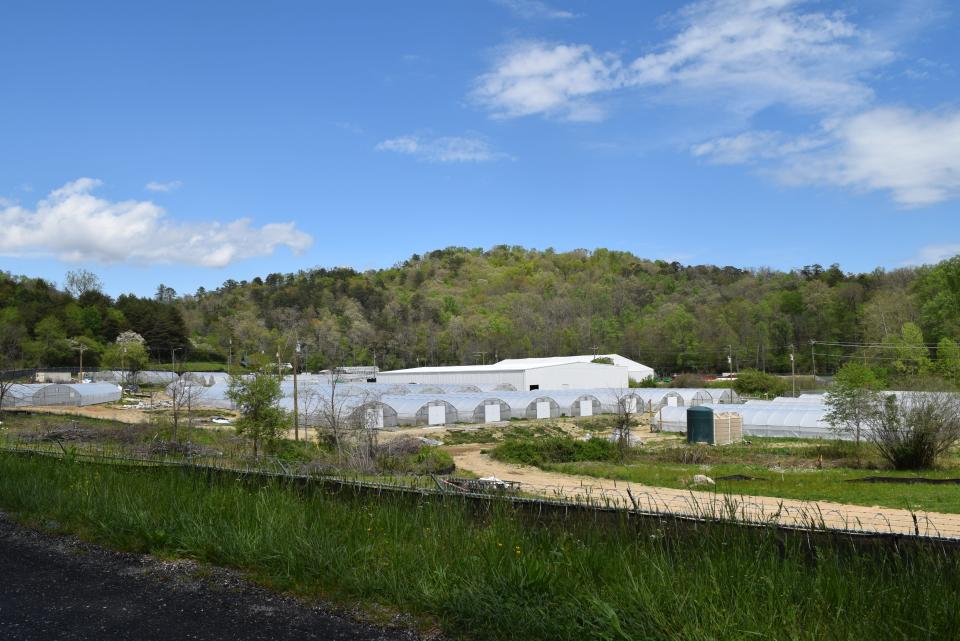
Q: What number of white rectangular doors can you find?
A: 7